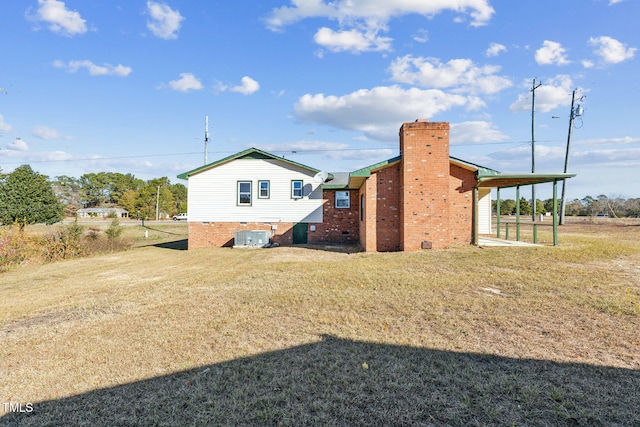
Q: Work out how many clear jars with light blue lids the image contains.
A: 0